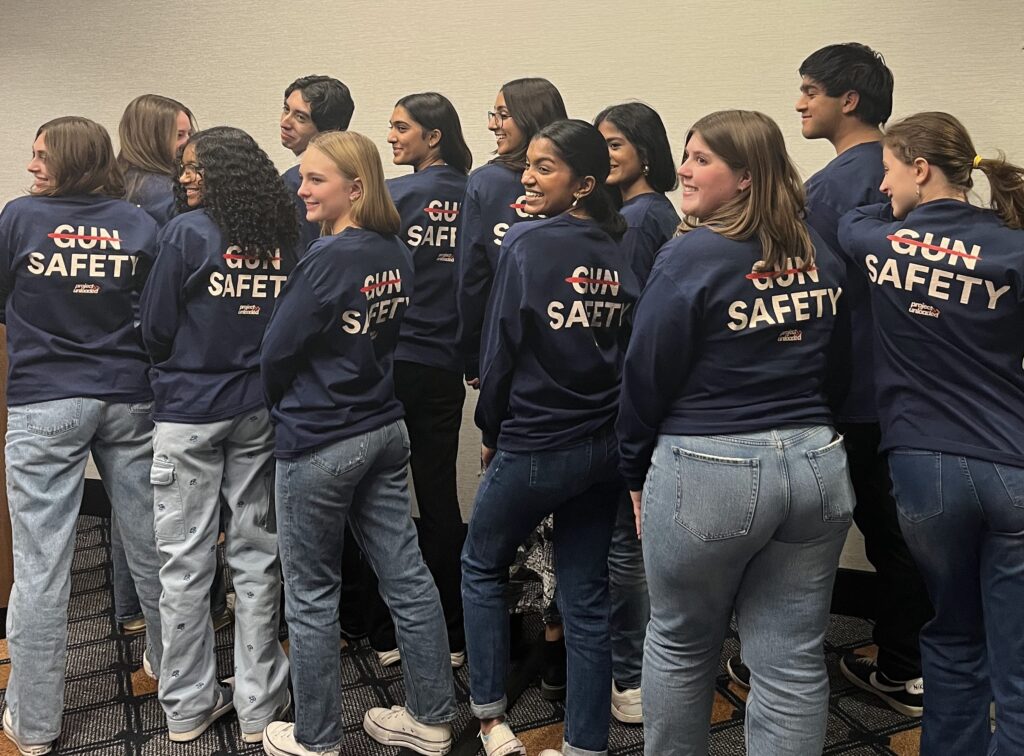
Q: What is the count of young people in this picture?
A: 12